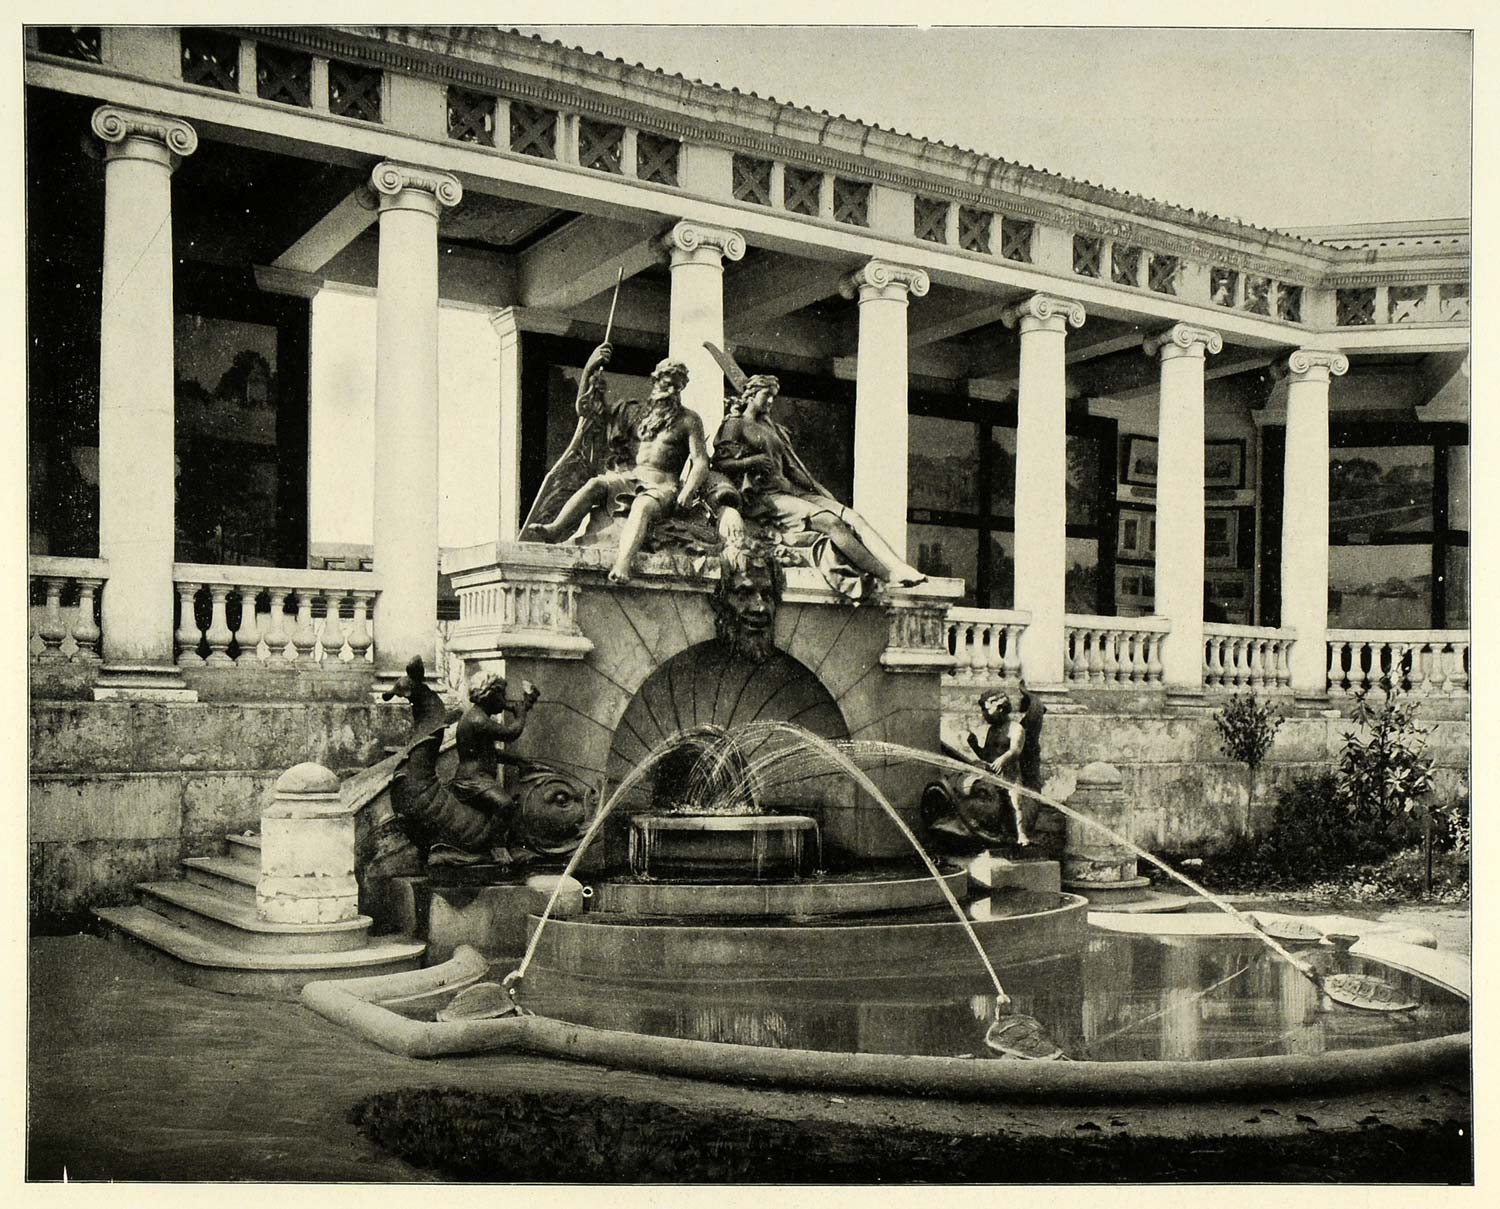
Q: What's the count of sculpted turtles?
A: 4